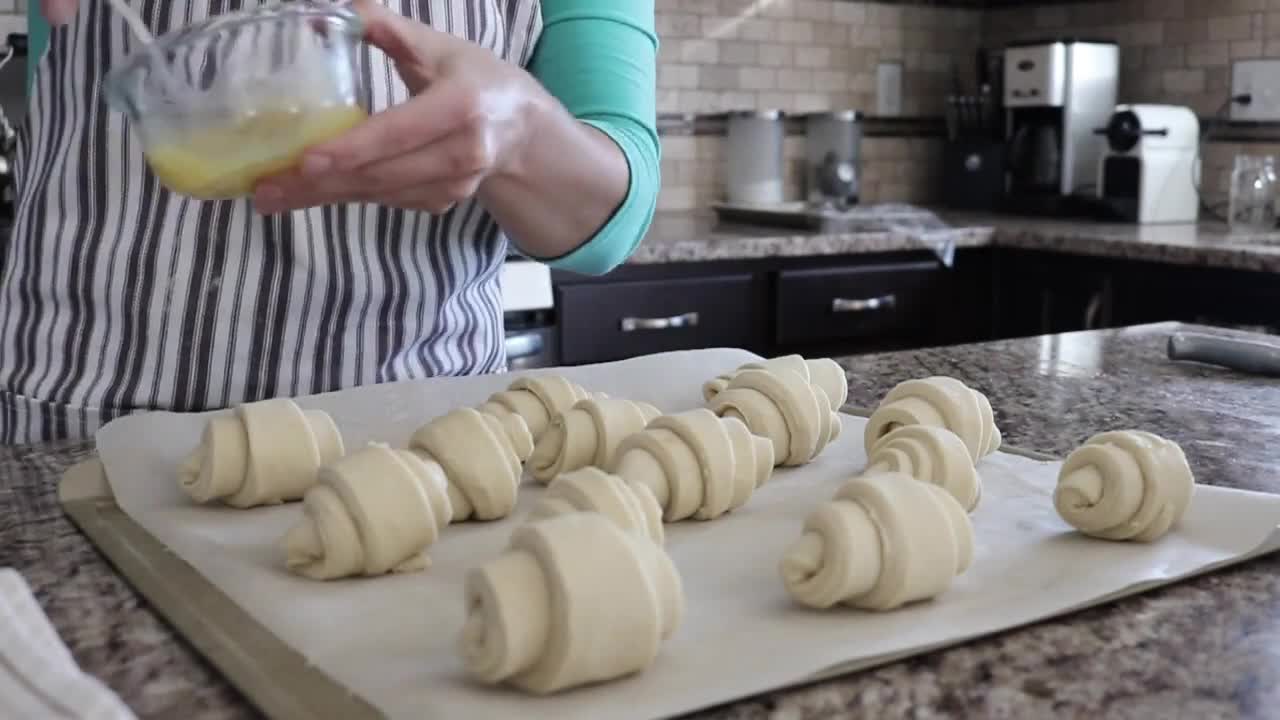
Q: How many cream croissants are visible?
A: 14